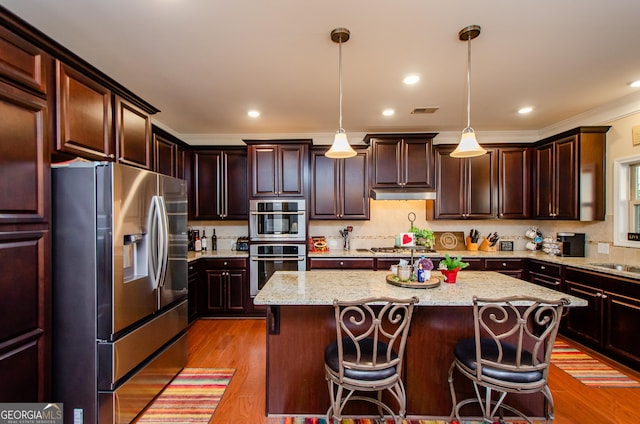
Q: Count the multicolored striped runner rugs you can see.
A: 3